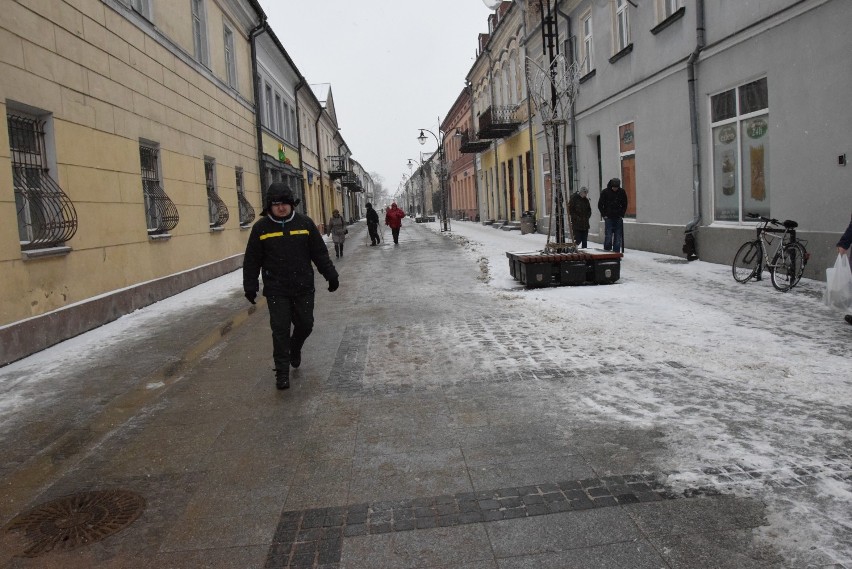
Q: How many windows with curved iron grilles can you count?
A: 4